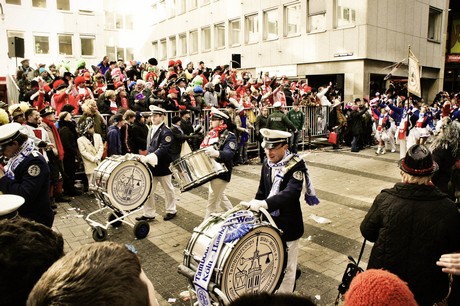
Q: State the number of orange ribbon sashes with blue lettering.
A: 0